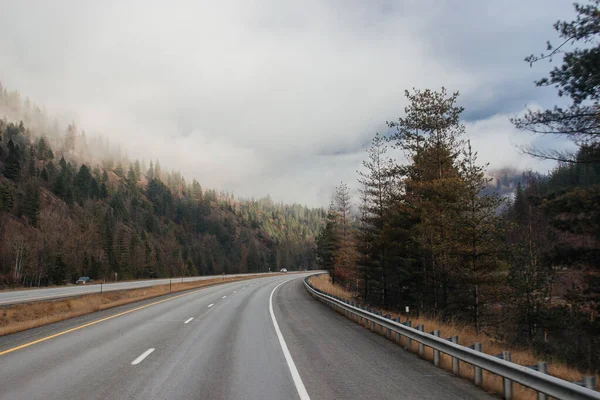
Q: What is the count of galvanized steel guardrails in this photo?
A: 1